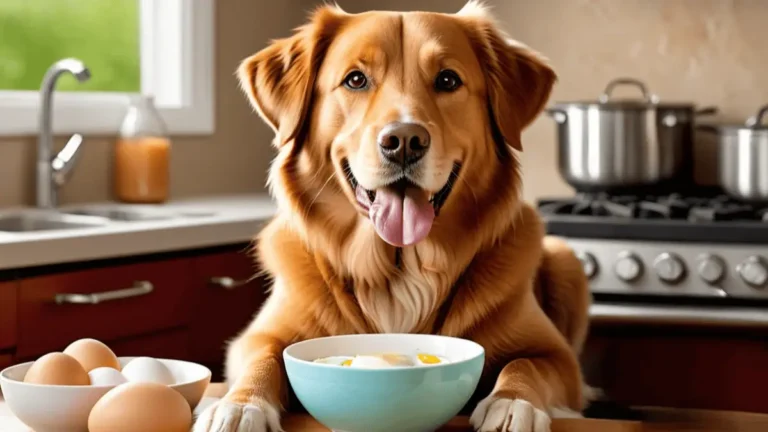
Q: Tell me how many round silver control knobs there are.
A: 5